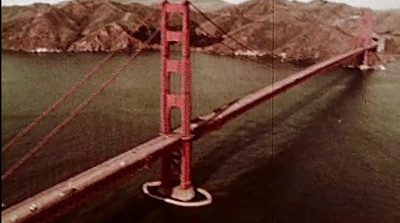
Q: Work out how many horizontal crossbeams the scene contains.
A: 4